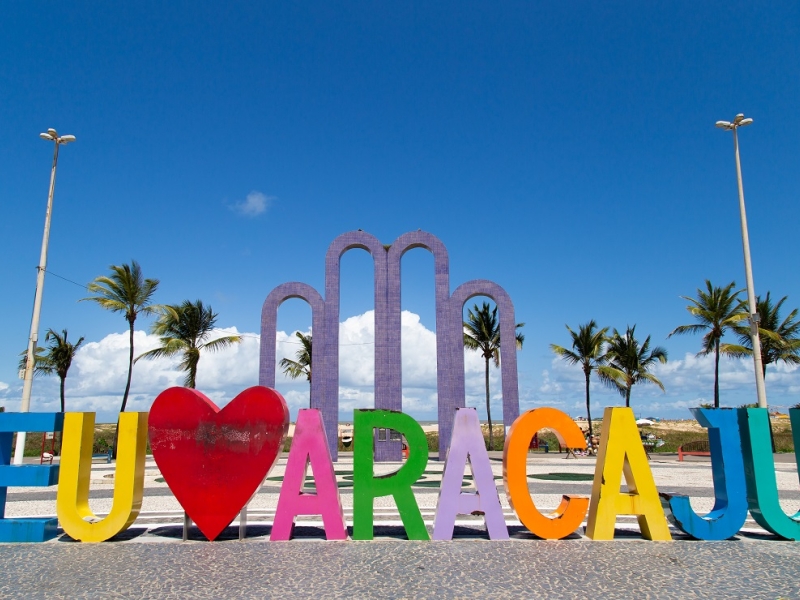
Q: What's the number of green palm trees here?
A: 9